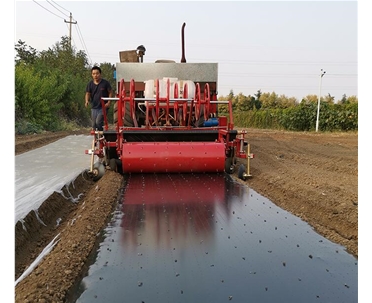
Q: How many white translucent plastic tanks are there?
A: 1